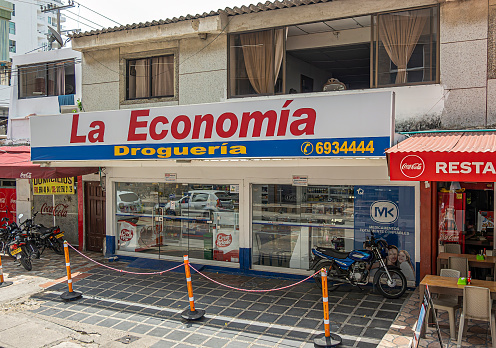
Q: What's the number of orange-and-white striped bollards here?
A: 4